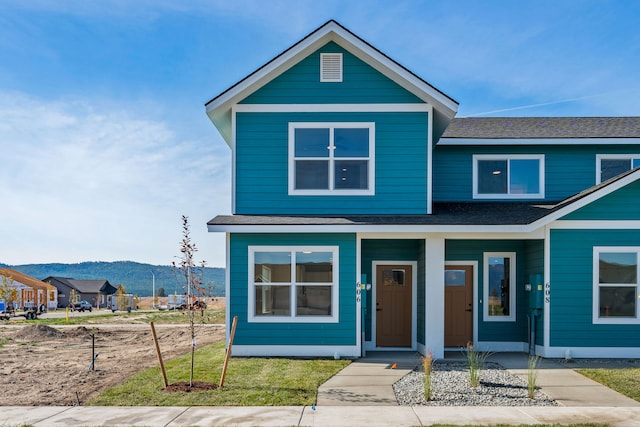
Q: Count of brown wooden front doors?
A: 2